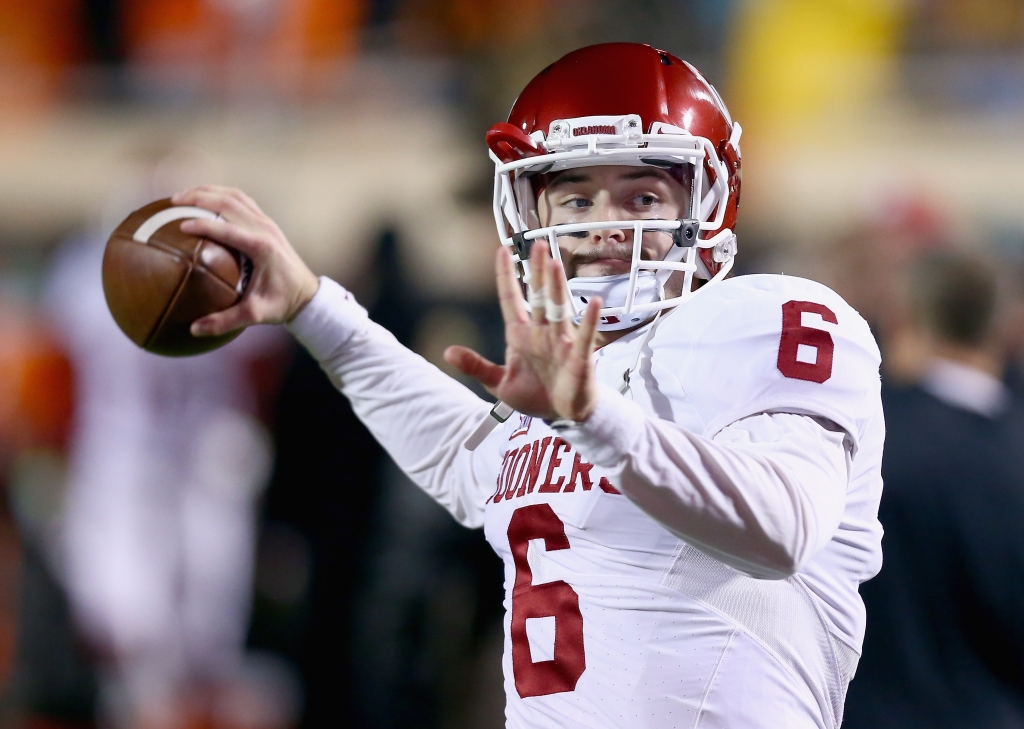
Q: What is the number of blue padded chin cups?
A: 0